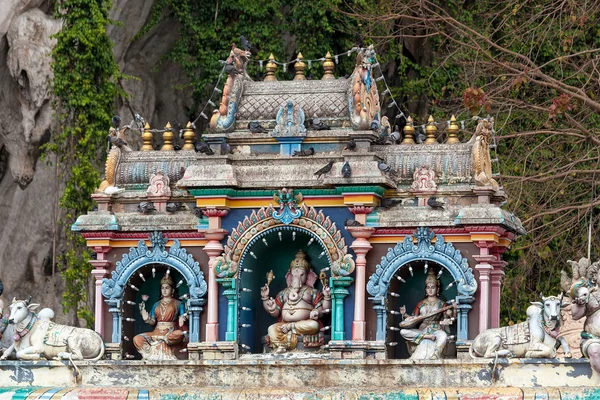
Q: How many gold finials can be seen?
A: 9